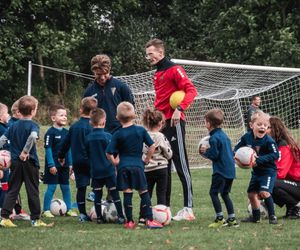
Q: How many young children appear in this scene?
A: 10